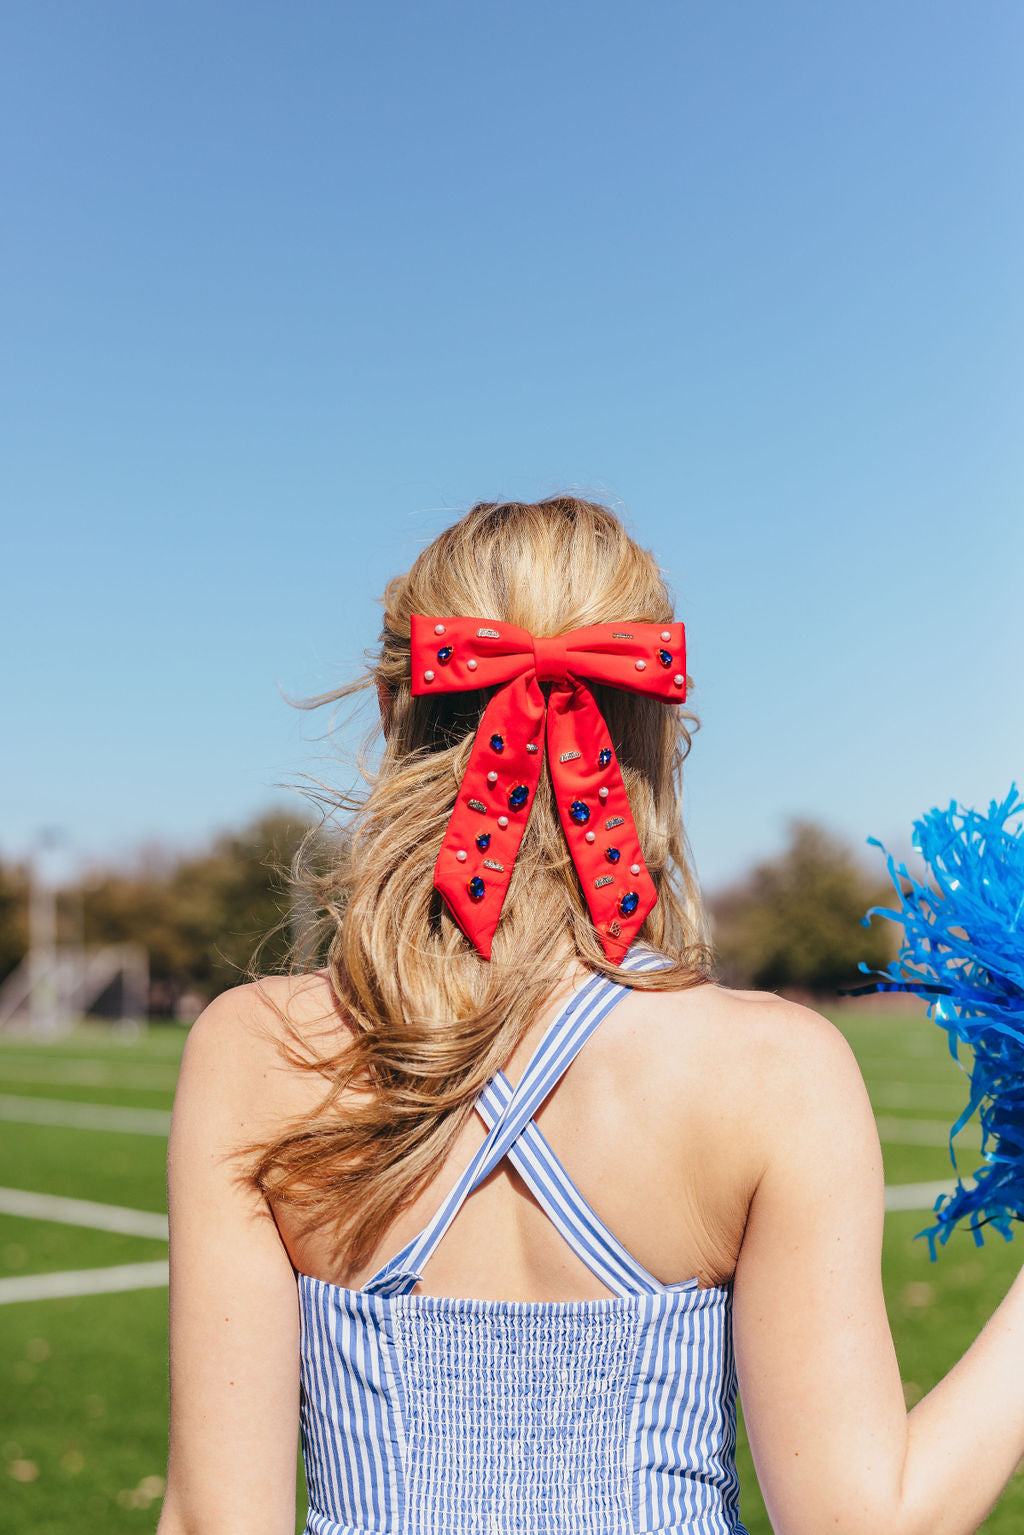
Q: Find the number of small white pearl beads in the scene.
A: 12